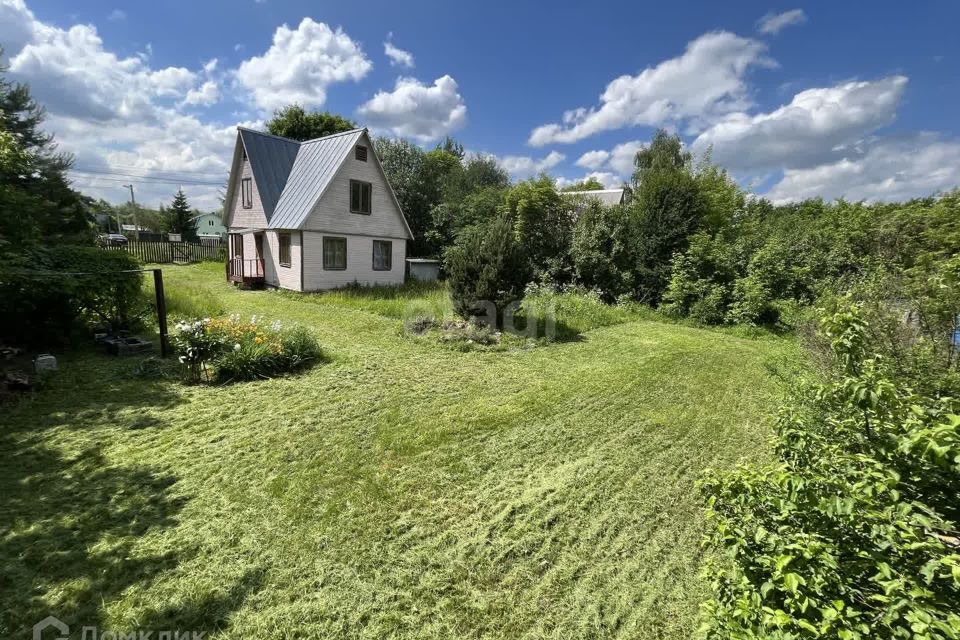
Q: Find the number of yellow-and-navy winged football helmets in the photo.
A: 0